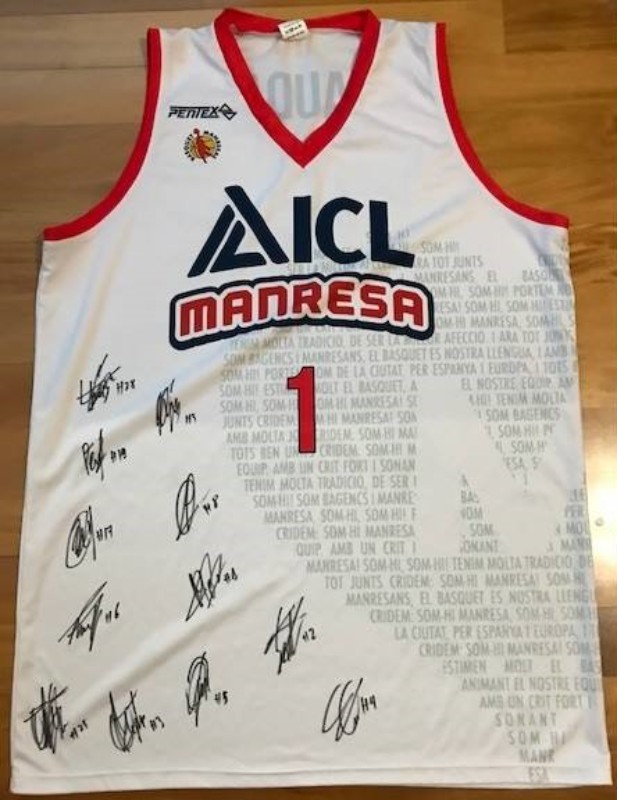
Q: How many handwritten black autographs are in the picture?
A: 12